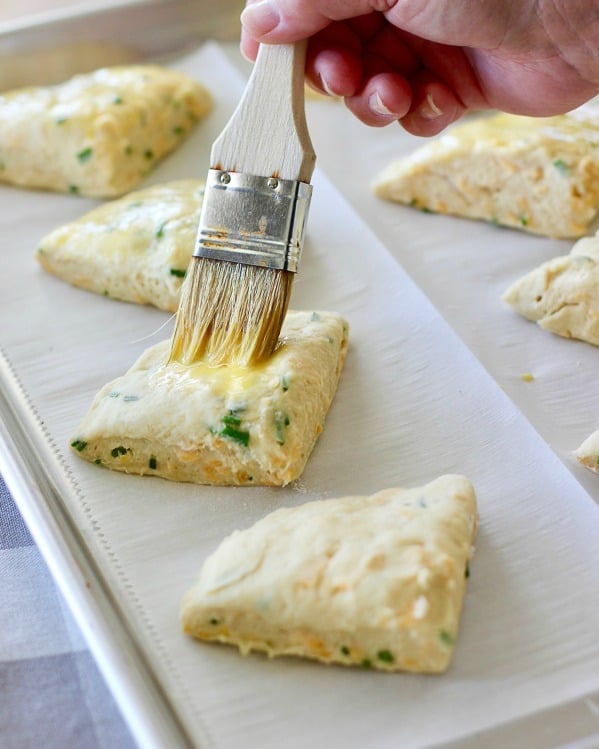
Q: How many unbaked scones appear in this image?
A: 7